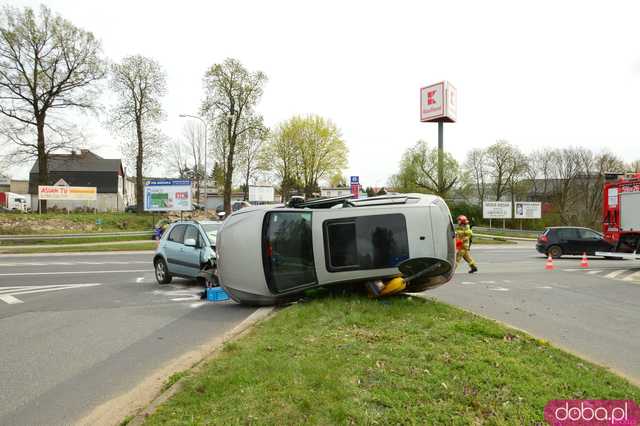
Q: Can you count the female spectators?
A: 0